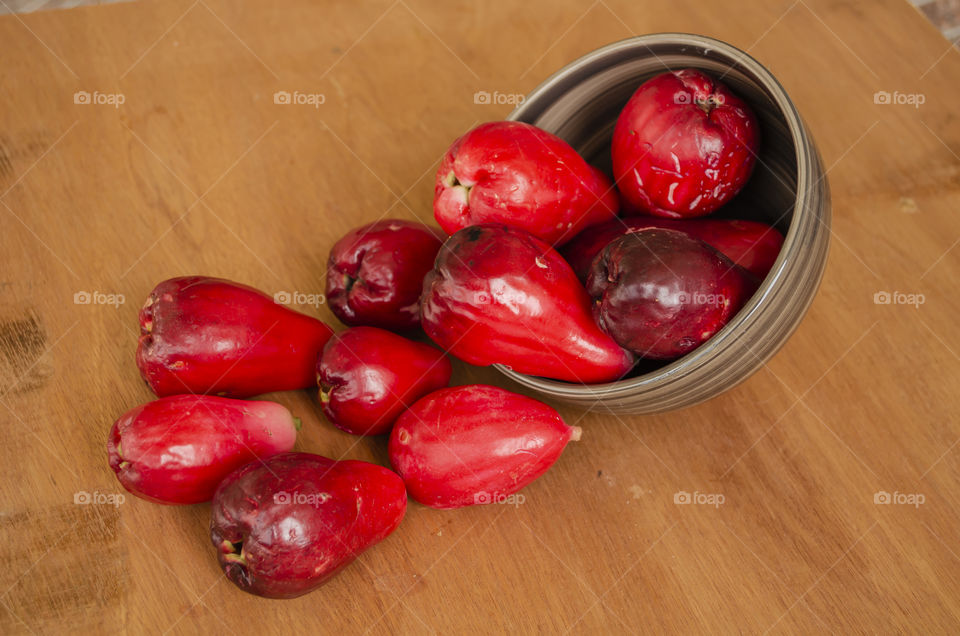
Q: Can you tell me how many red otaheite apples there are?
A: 11